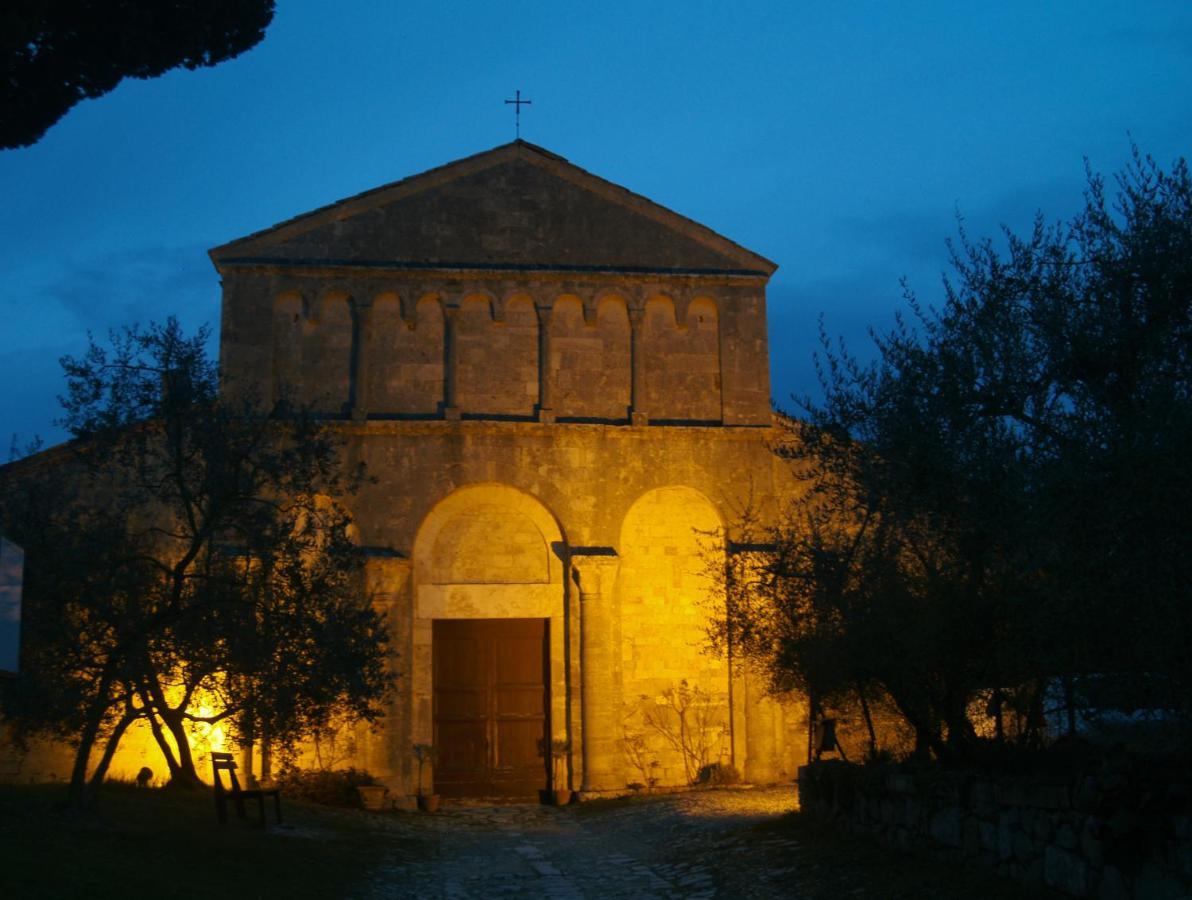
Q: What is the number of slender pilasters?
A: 4